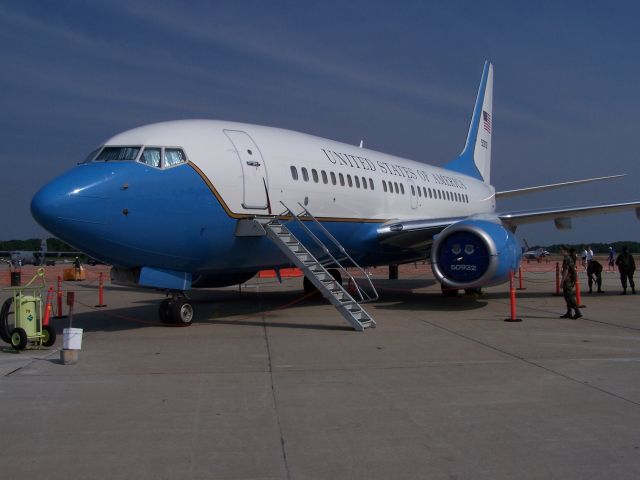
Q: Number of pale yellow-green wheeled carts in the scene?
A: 1